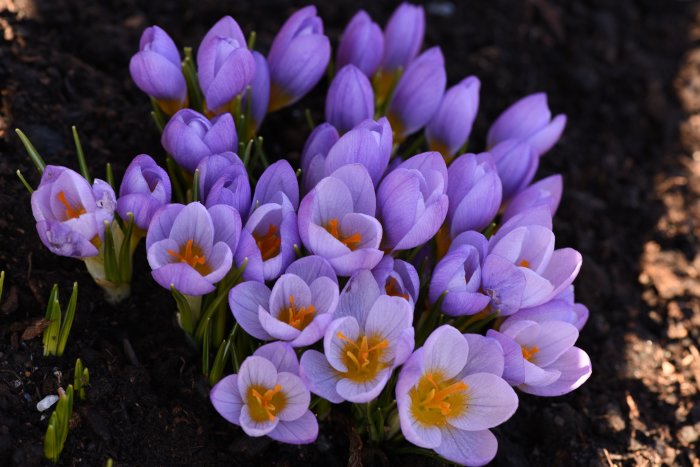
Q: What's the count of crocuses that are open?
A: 11